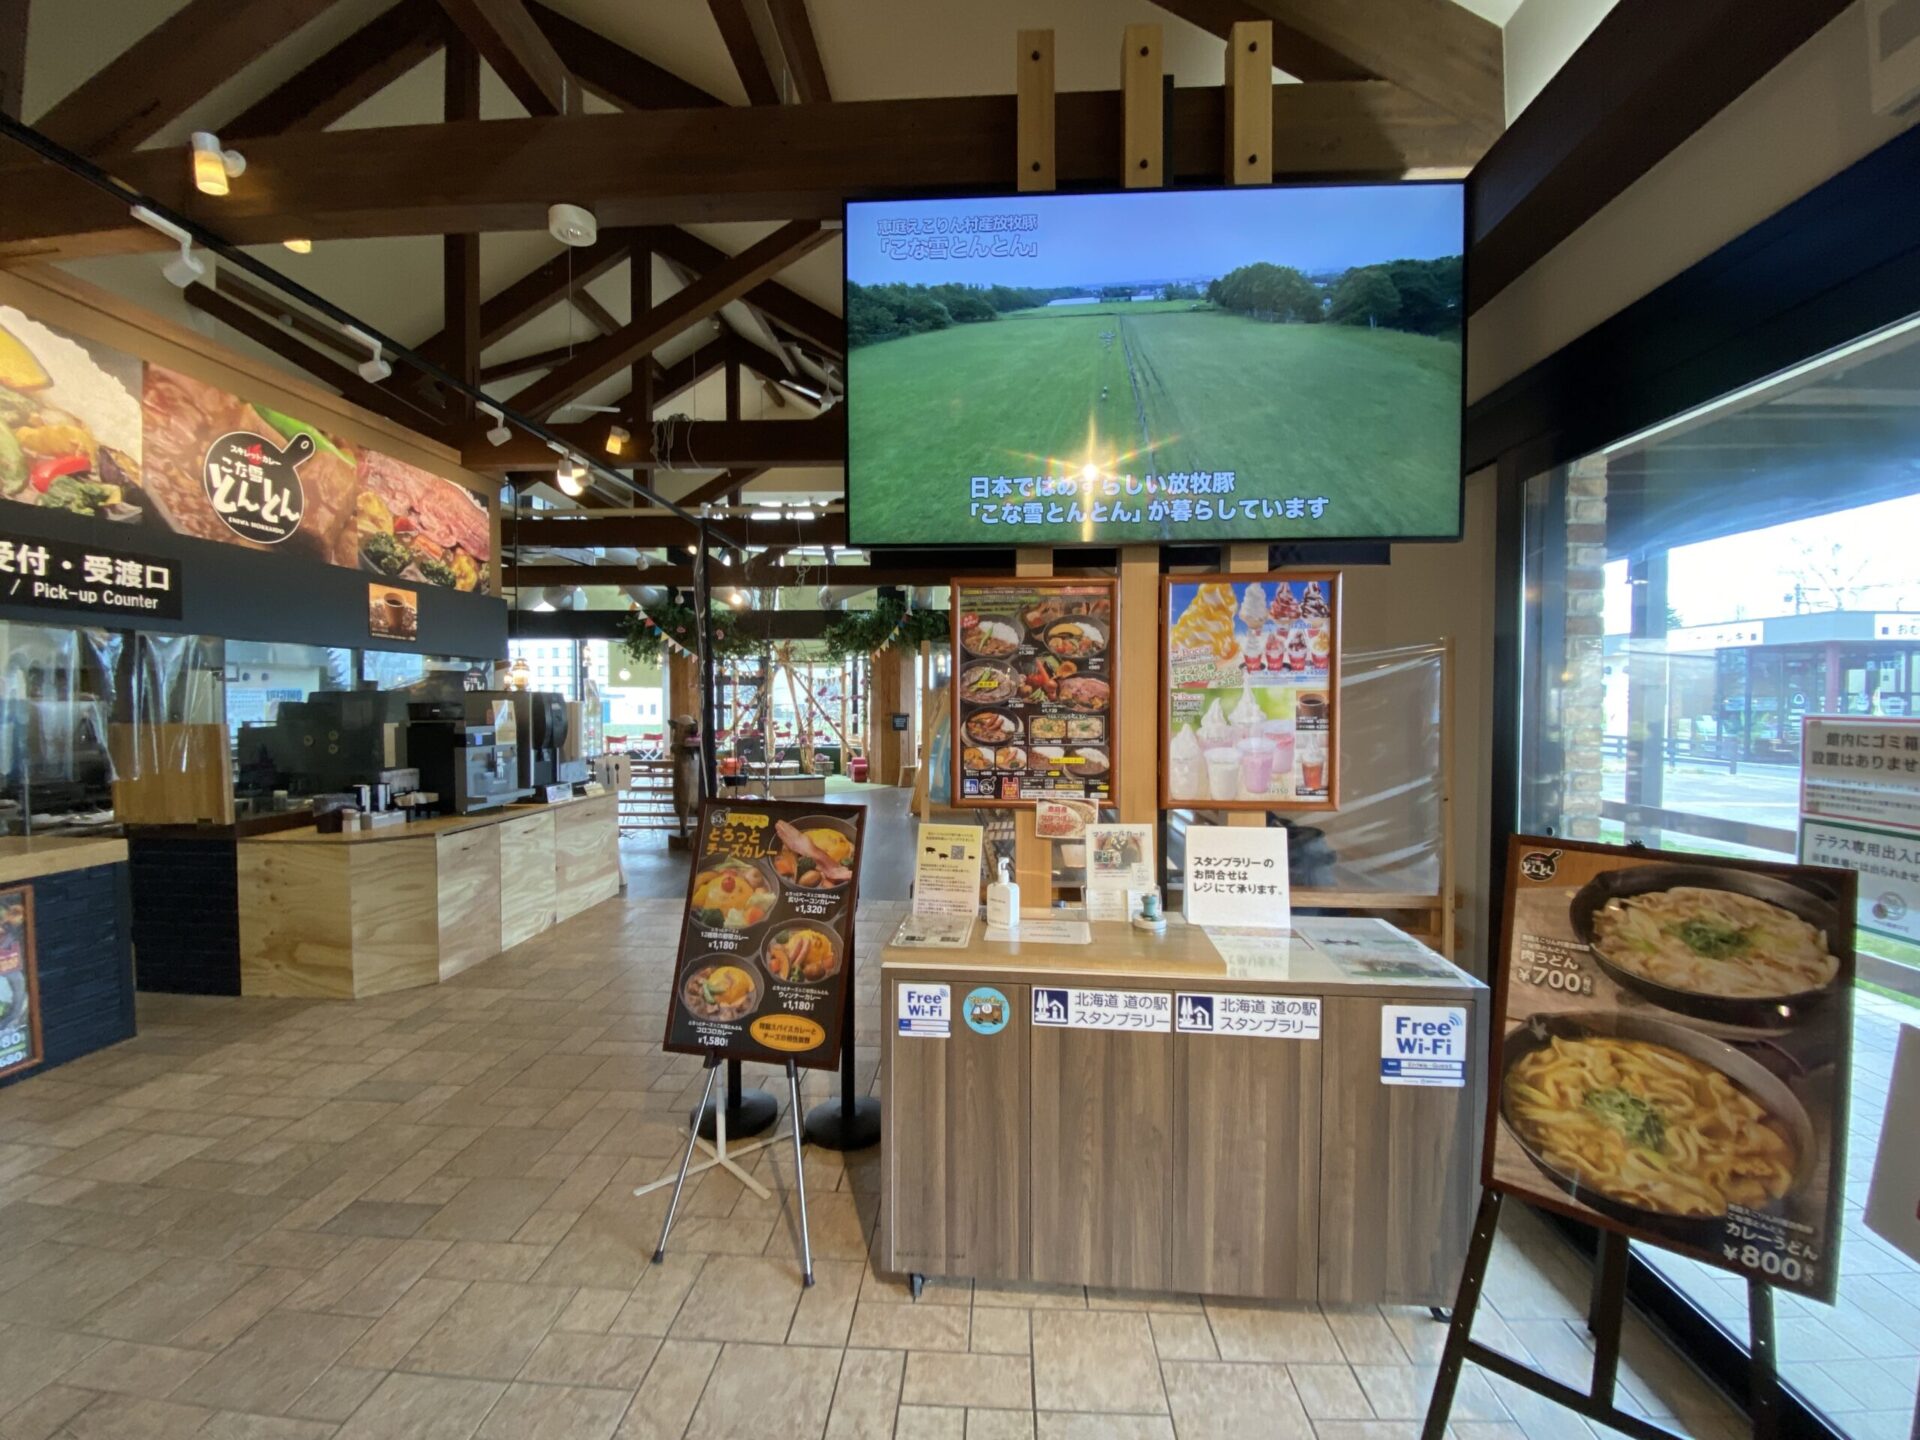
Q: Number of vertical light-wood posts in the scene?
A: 3